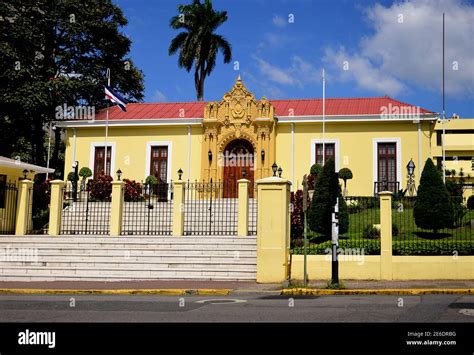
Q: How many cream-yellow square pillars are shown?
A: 7